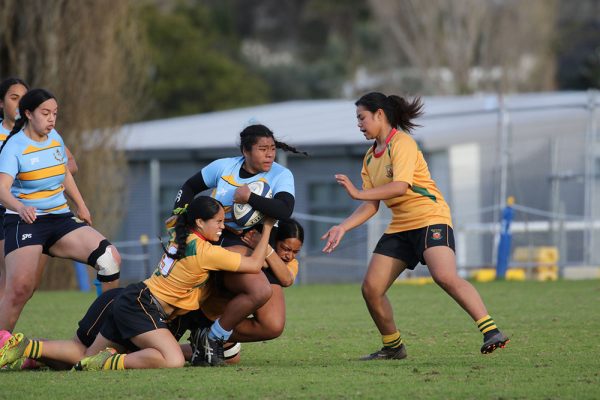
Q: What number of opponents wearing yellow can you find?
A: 3